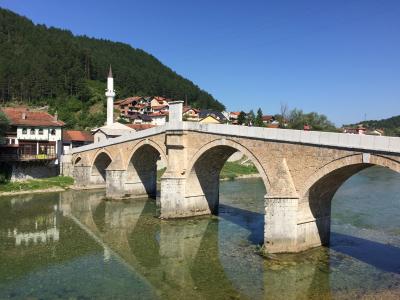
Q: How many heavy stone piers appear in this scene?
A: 4